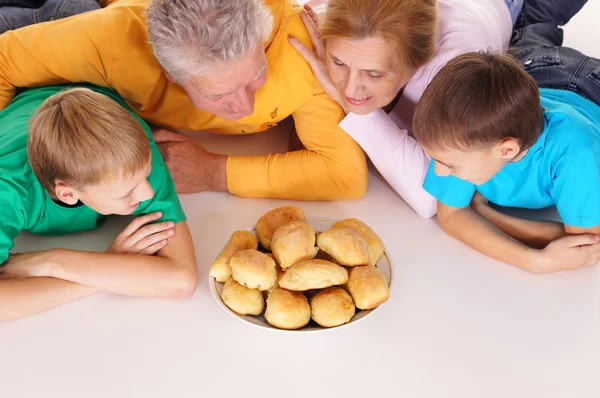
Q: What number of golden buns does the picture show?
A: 11